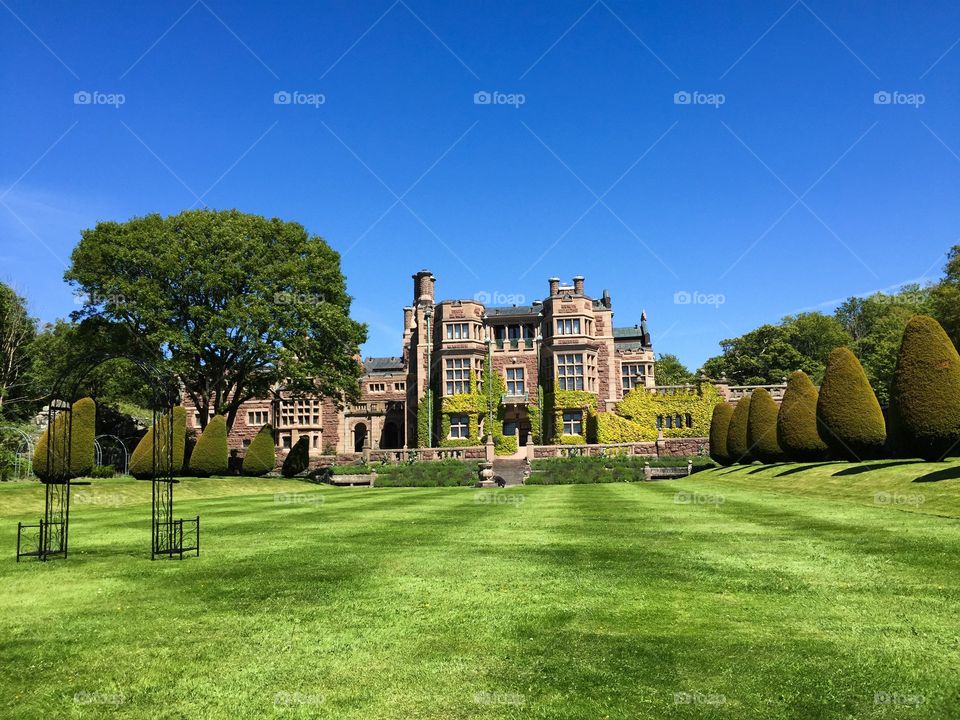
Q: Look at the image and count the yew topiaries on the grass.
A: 11